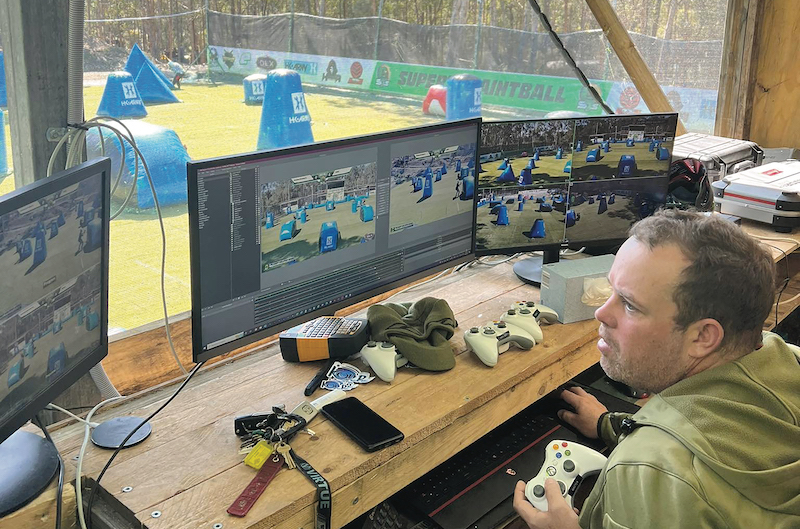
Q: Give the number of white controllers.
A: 4